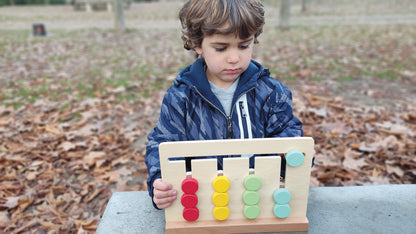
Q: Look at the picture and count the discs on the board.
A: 12